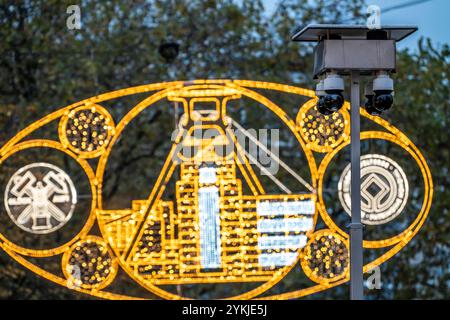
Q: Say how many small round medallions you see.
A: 4